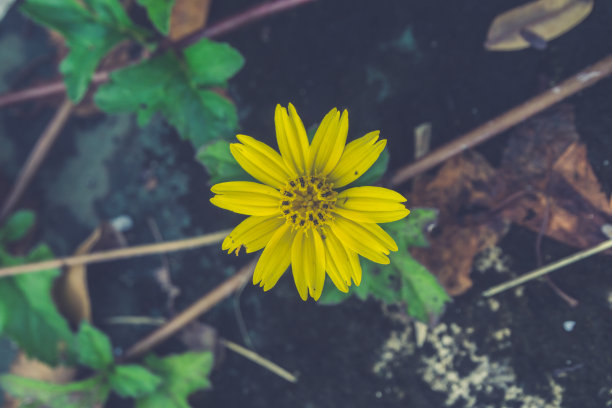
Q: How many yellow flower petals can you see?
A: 11